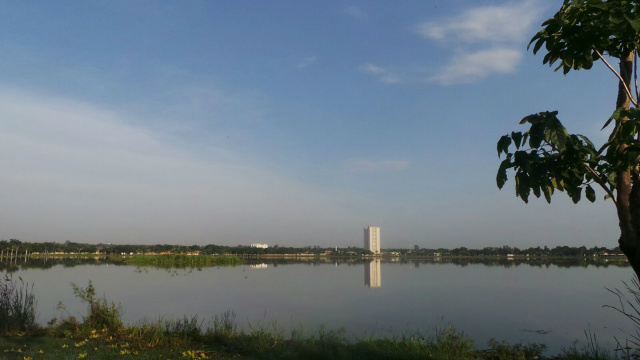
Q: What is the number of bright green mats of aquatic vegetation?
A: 1